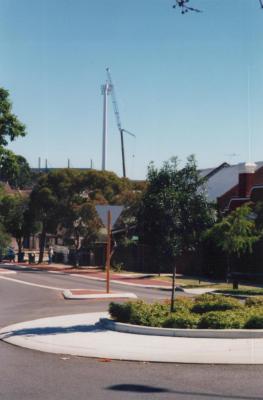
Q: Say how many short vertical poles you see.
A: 4